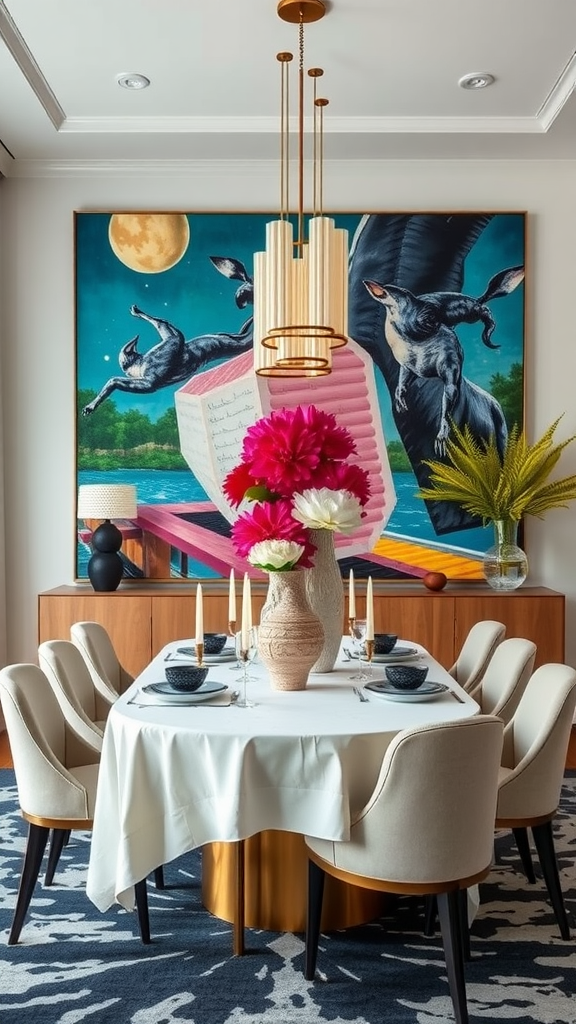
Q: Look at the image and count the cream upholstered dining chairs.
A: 7